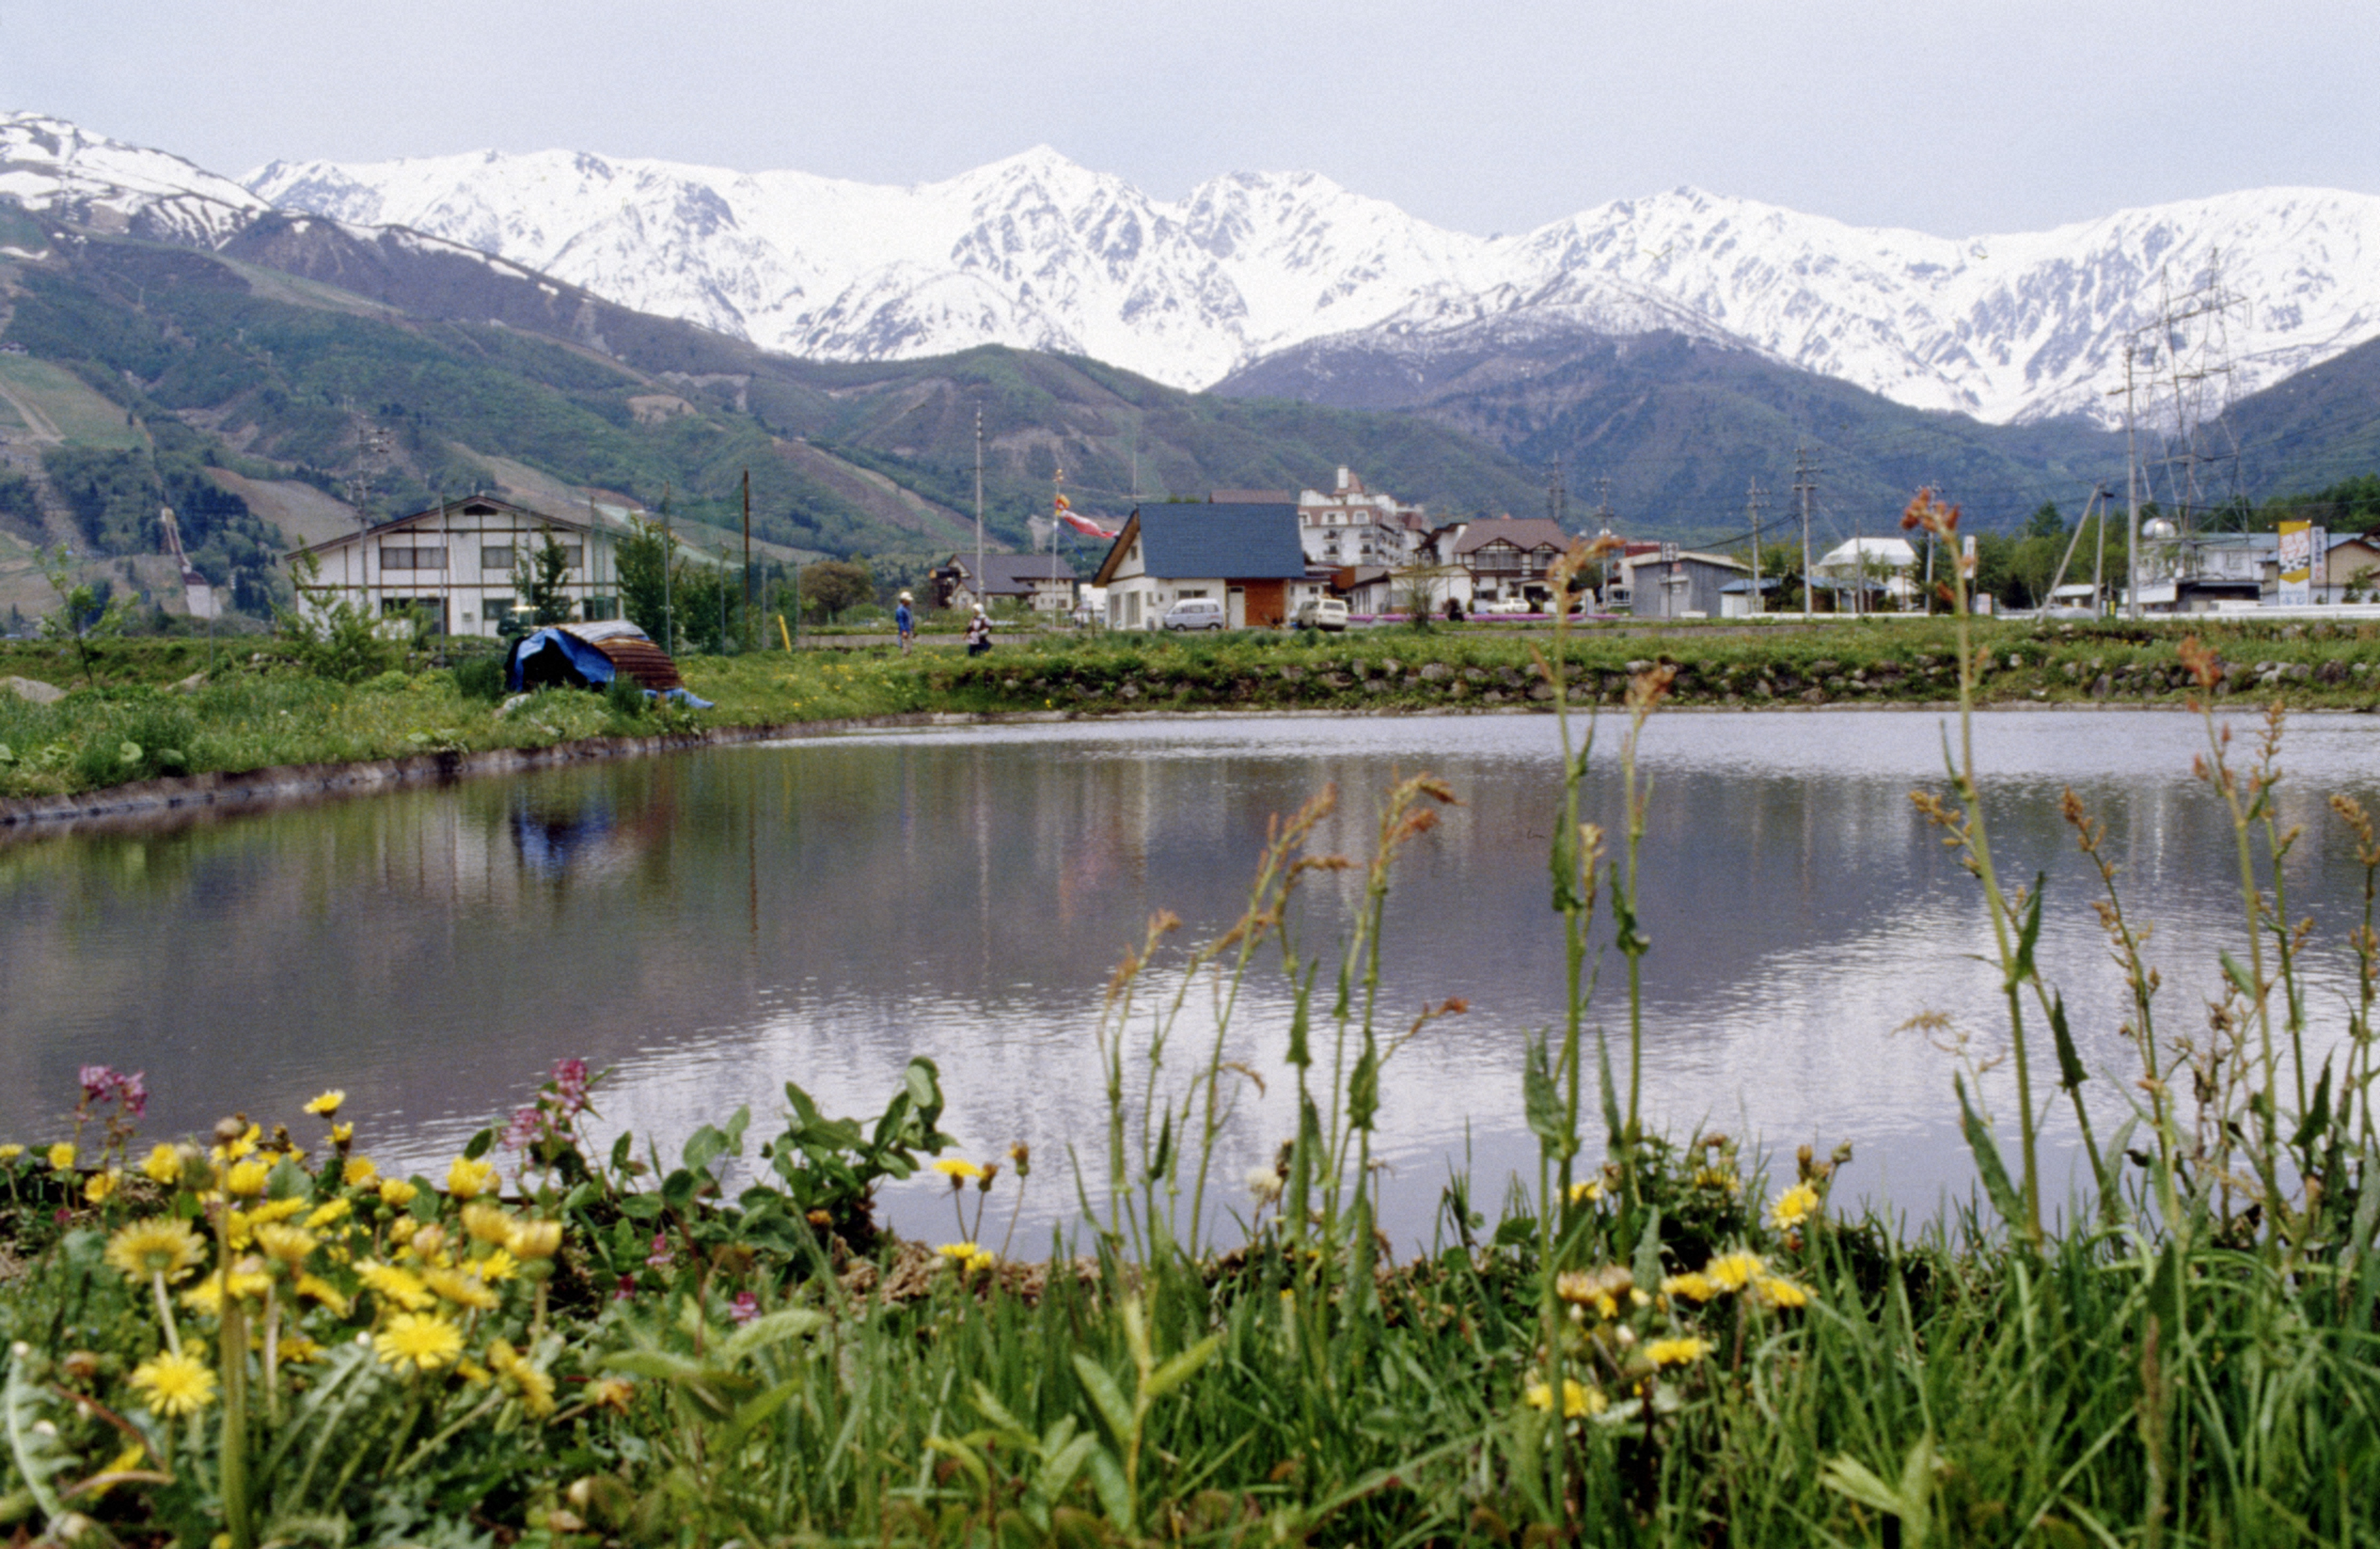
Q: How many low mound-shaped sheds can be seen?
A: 1